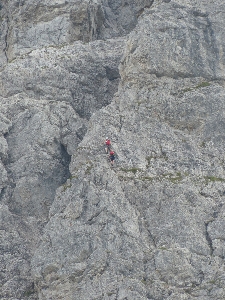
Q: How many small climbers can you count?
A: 2